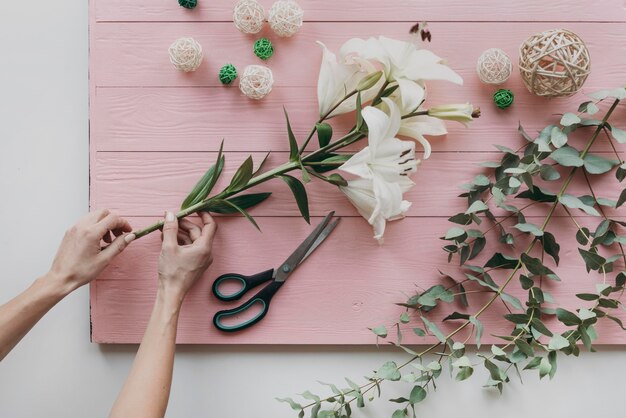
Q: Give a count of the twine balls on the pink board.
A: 10